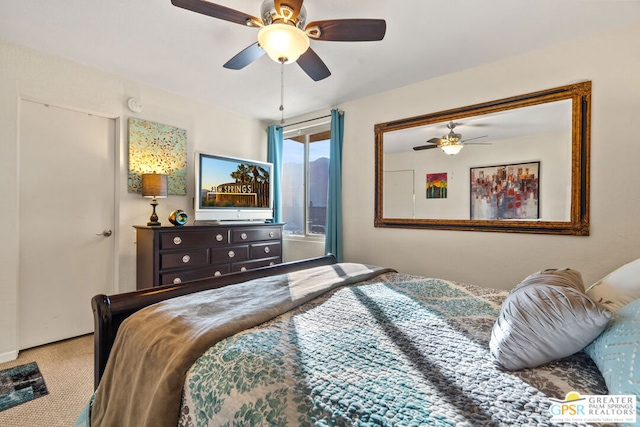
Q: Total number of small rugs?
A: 1